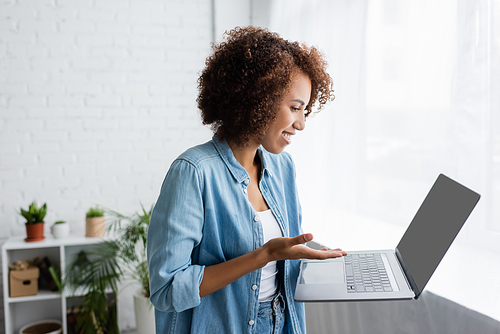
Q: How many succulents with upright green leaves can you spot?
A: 1